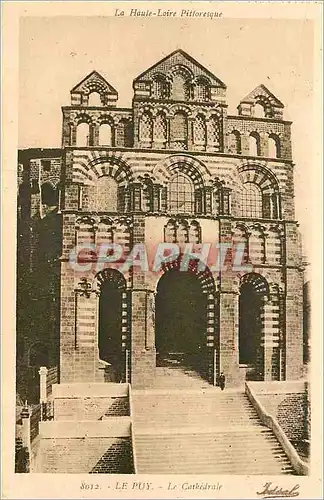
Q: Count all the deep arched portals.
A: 3